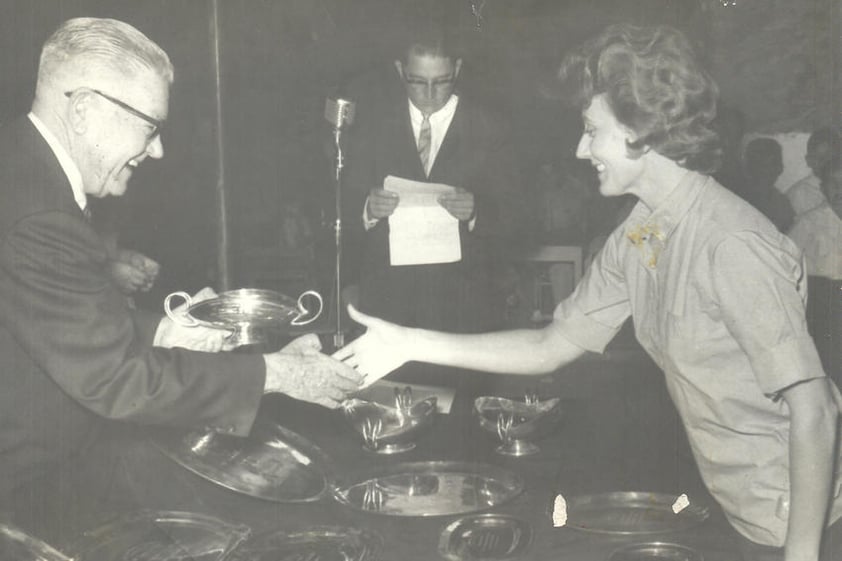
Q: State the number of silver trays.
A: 8